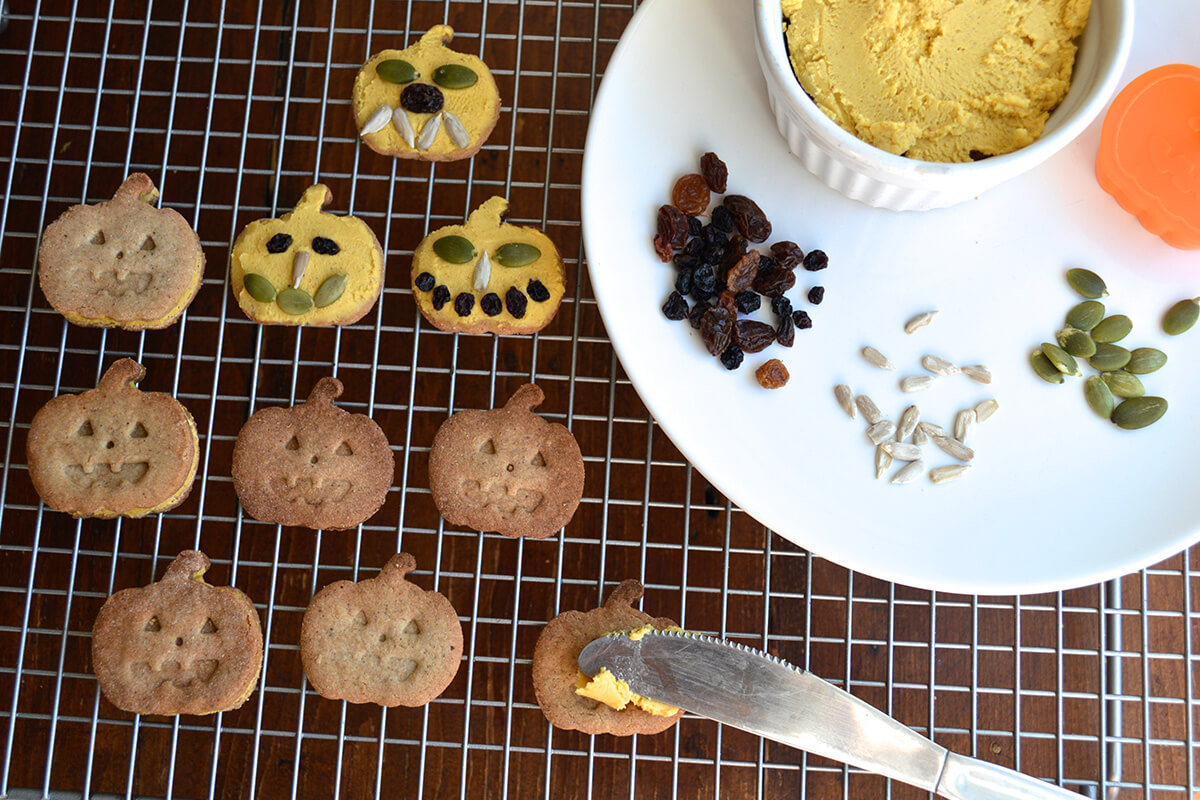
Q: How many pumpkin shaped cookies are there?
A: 10